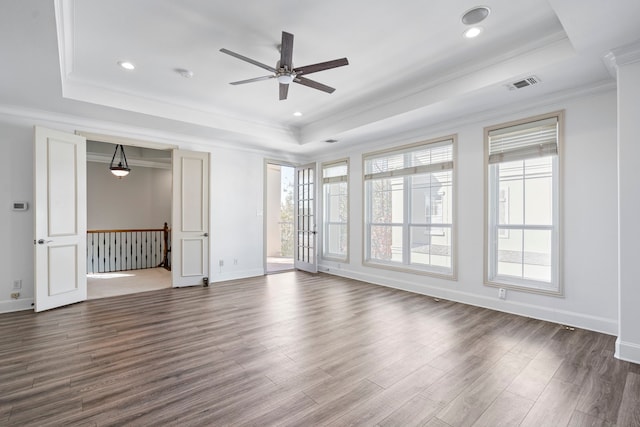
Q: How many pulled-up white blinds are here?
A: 3